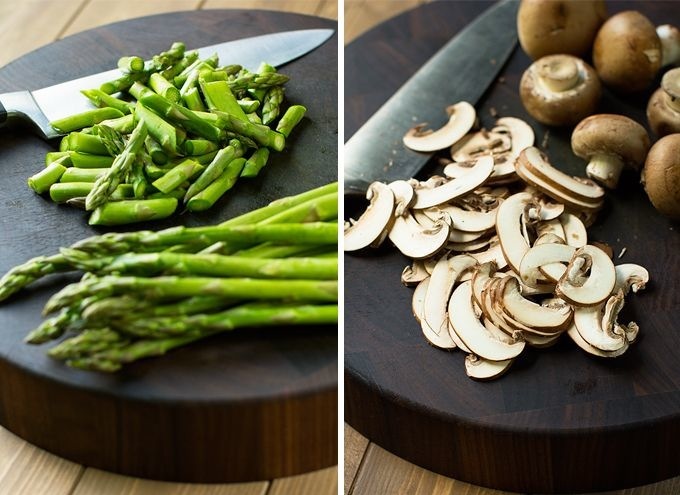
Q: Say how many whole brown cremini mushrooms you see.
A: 6